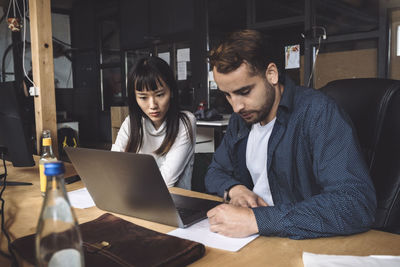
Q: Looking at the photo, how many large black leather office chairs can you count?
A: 1